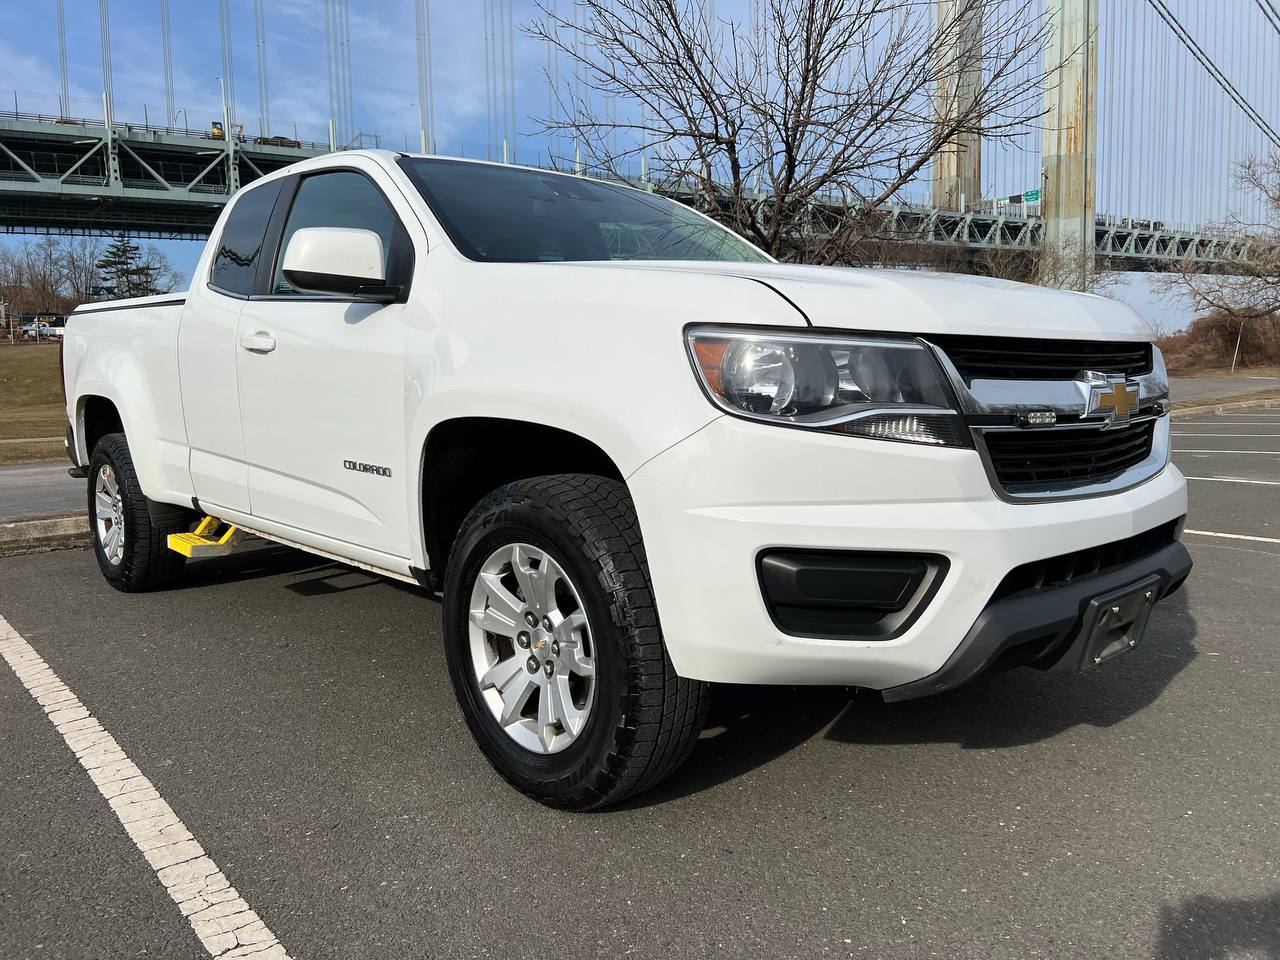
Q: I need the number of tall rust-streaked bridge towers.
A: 2